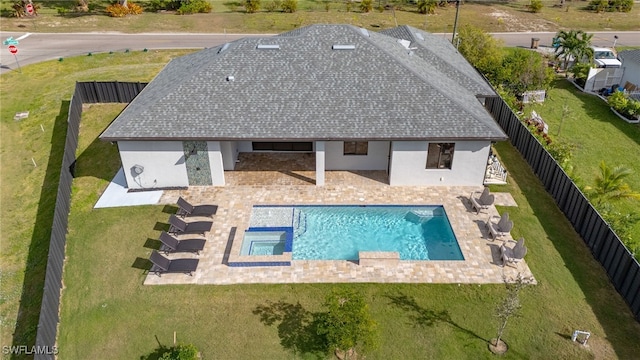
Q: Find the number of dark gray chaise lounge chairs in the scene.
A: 4